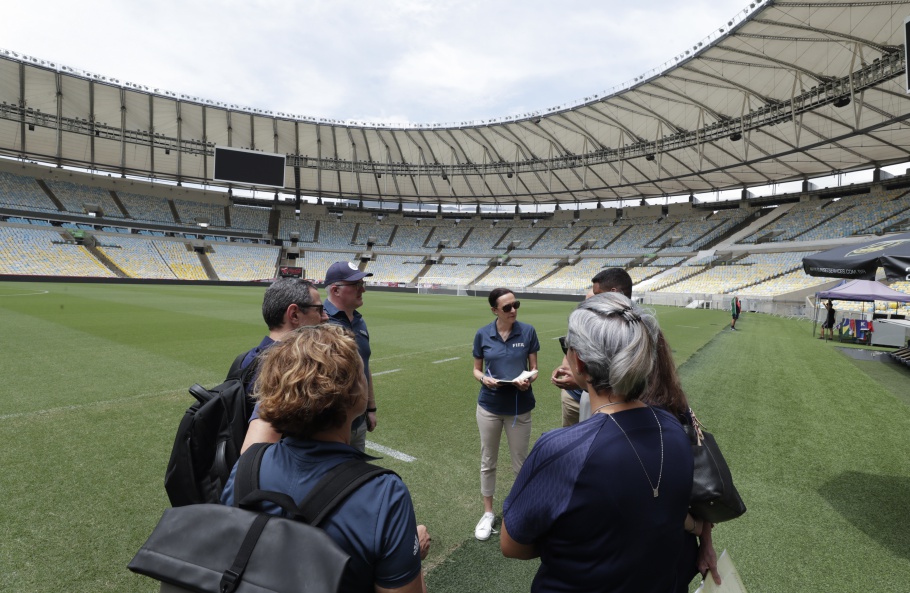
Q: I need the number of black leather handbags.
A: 1